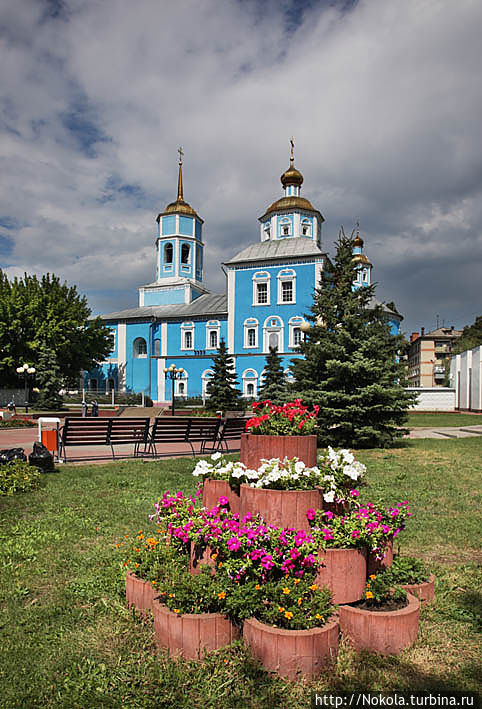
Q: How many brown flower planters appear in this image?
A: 12